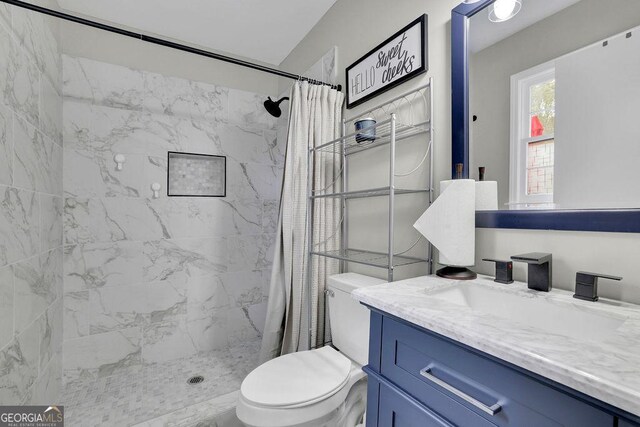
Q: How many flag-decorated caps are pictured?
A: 0